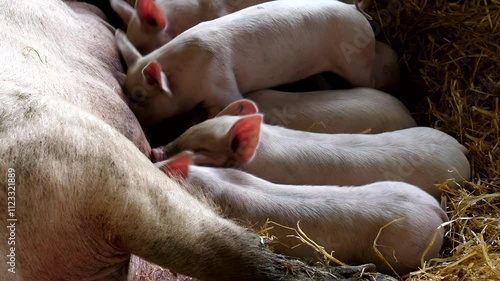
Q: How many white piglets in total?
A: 5